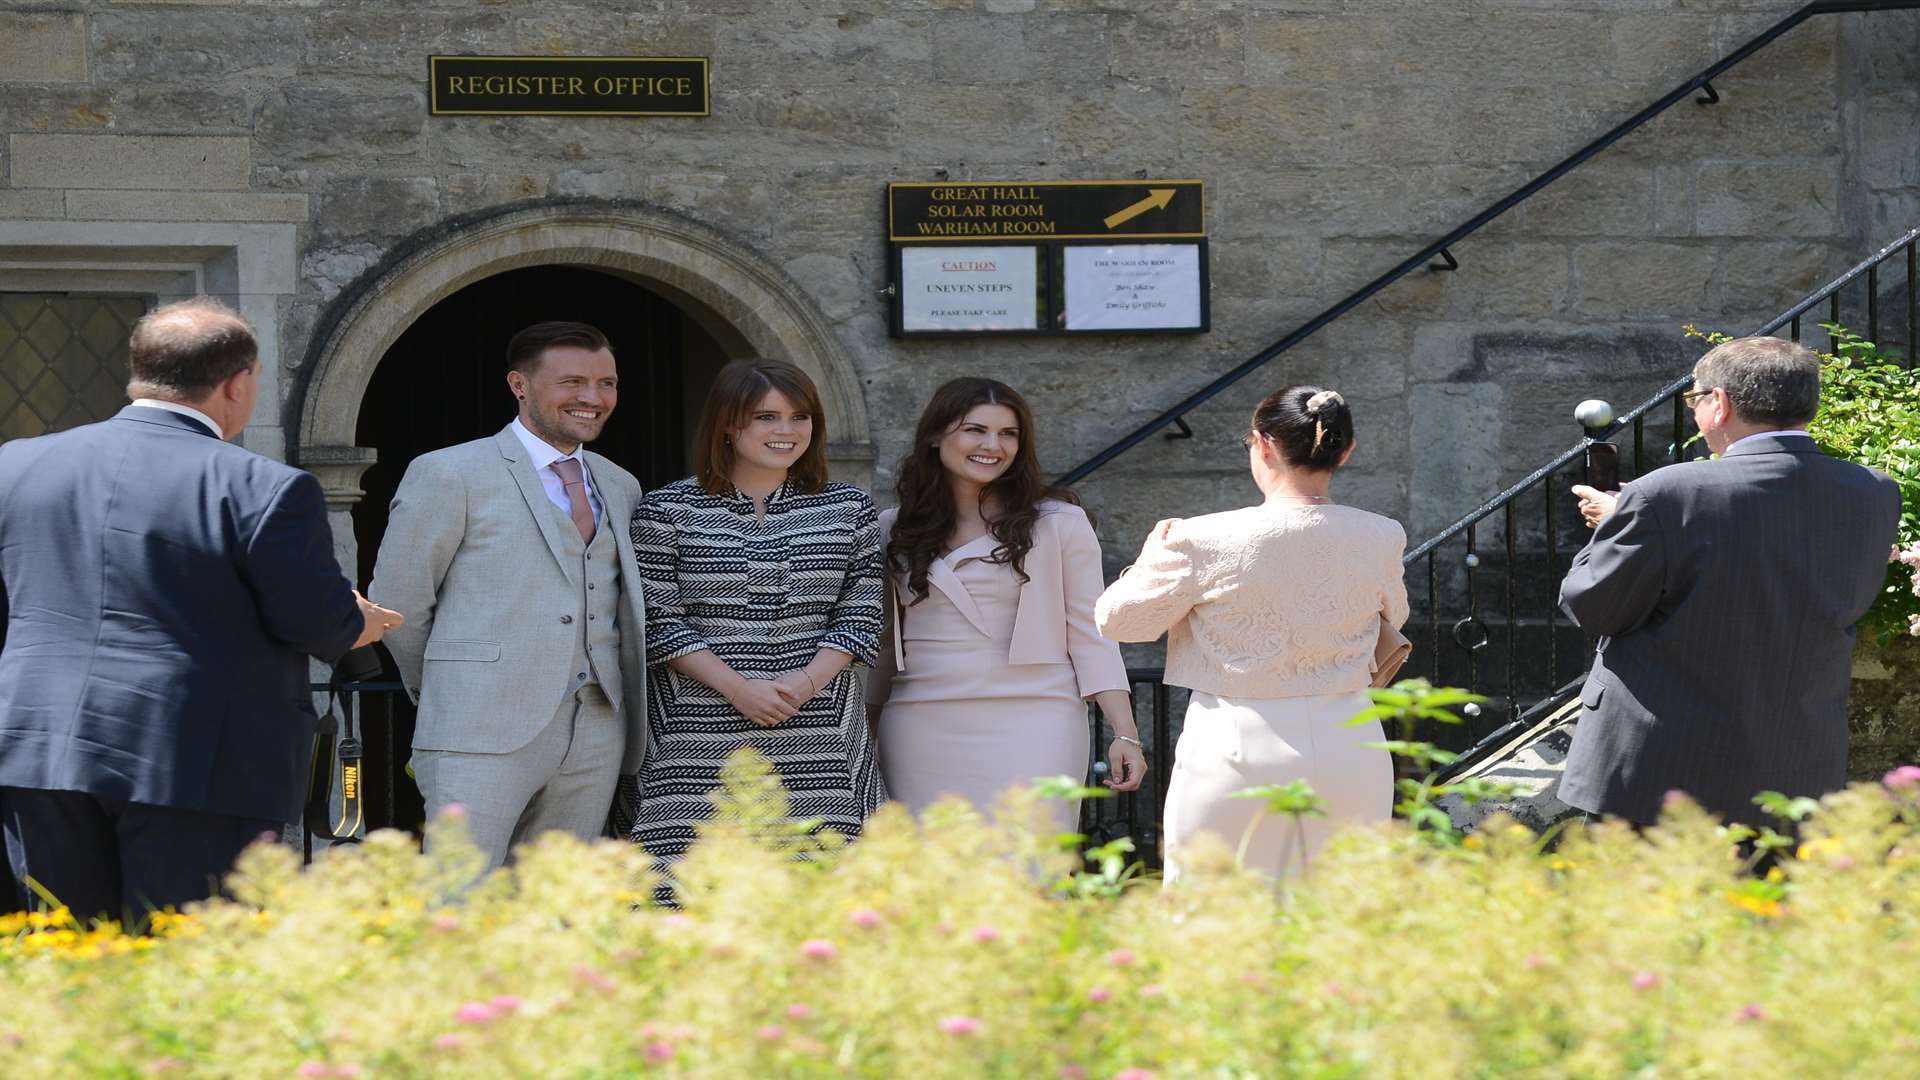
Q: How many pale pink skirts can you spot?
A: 2